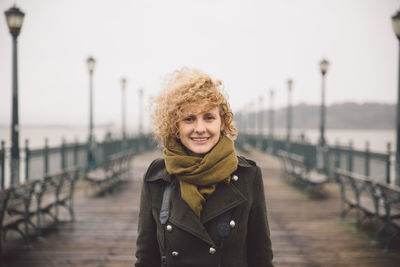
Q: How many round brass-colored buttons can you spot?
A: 5